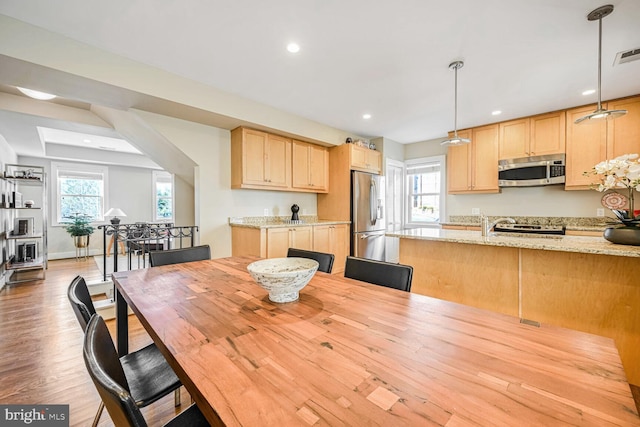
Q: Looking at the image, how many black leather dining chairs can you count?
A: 5